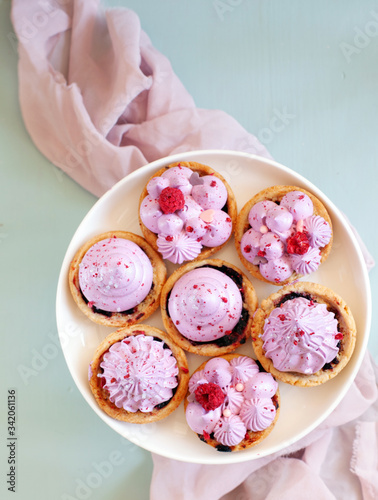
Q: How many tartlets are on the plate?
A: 7